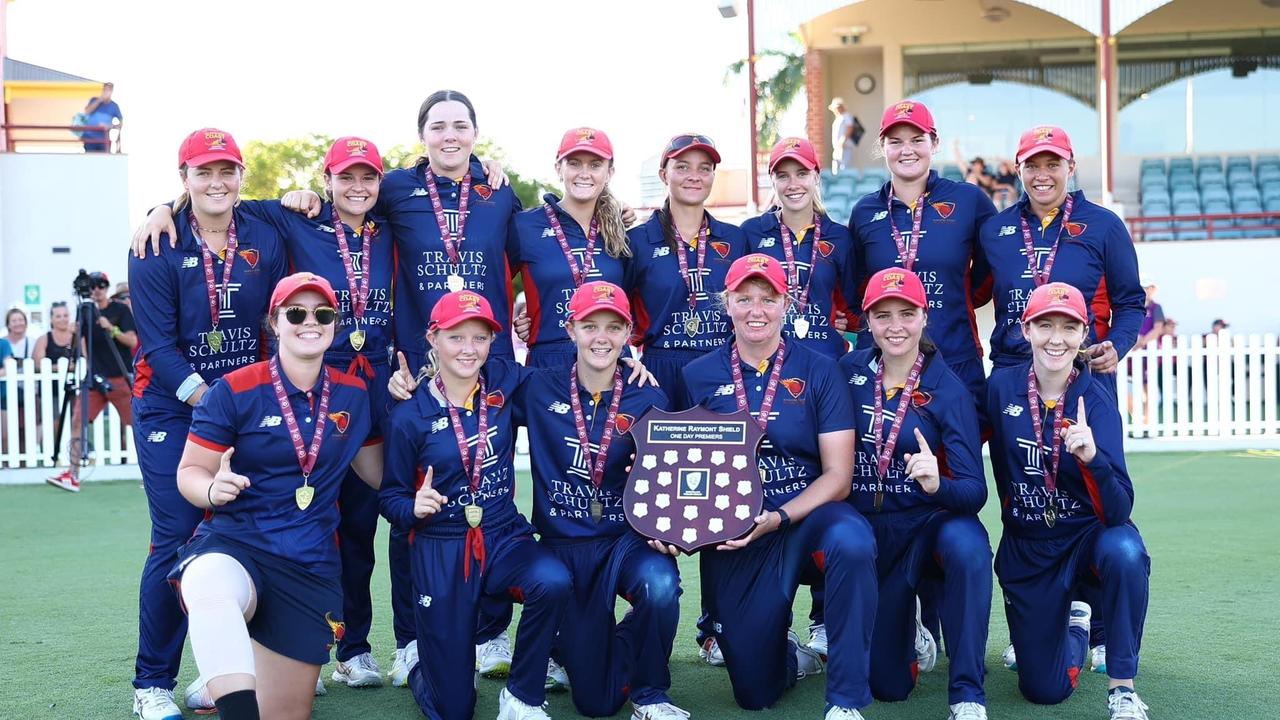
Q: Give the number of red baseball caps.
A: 13